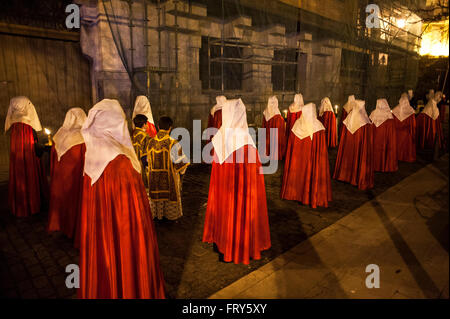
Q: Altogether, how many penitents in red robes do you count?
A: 15